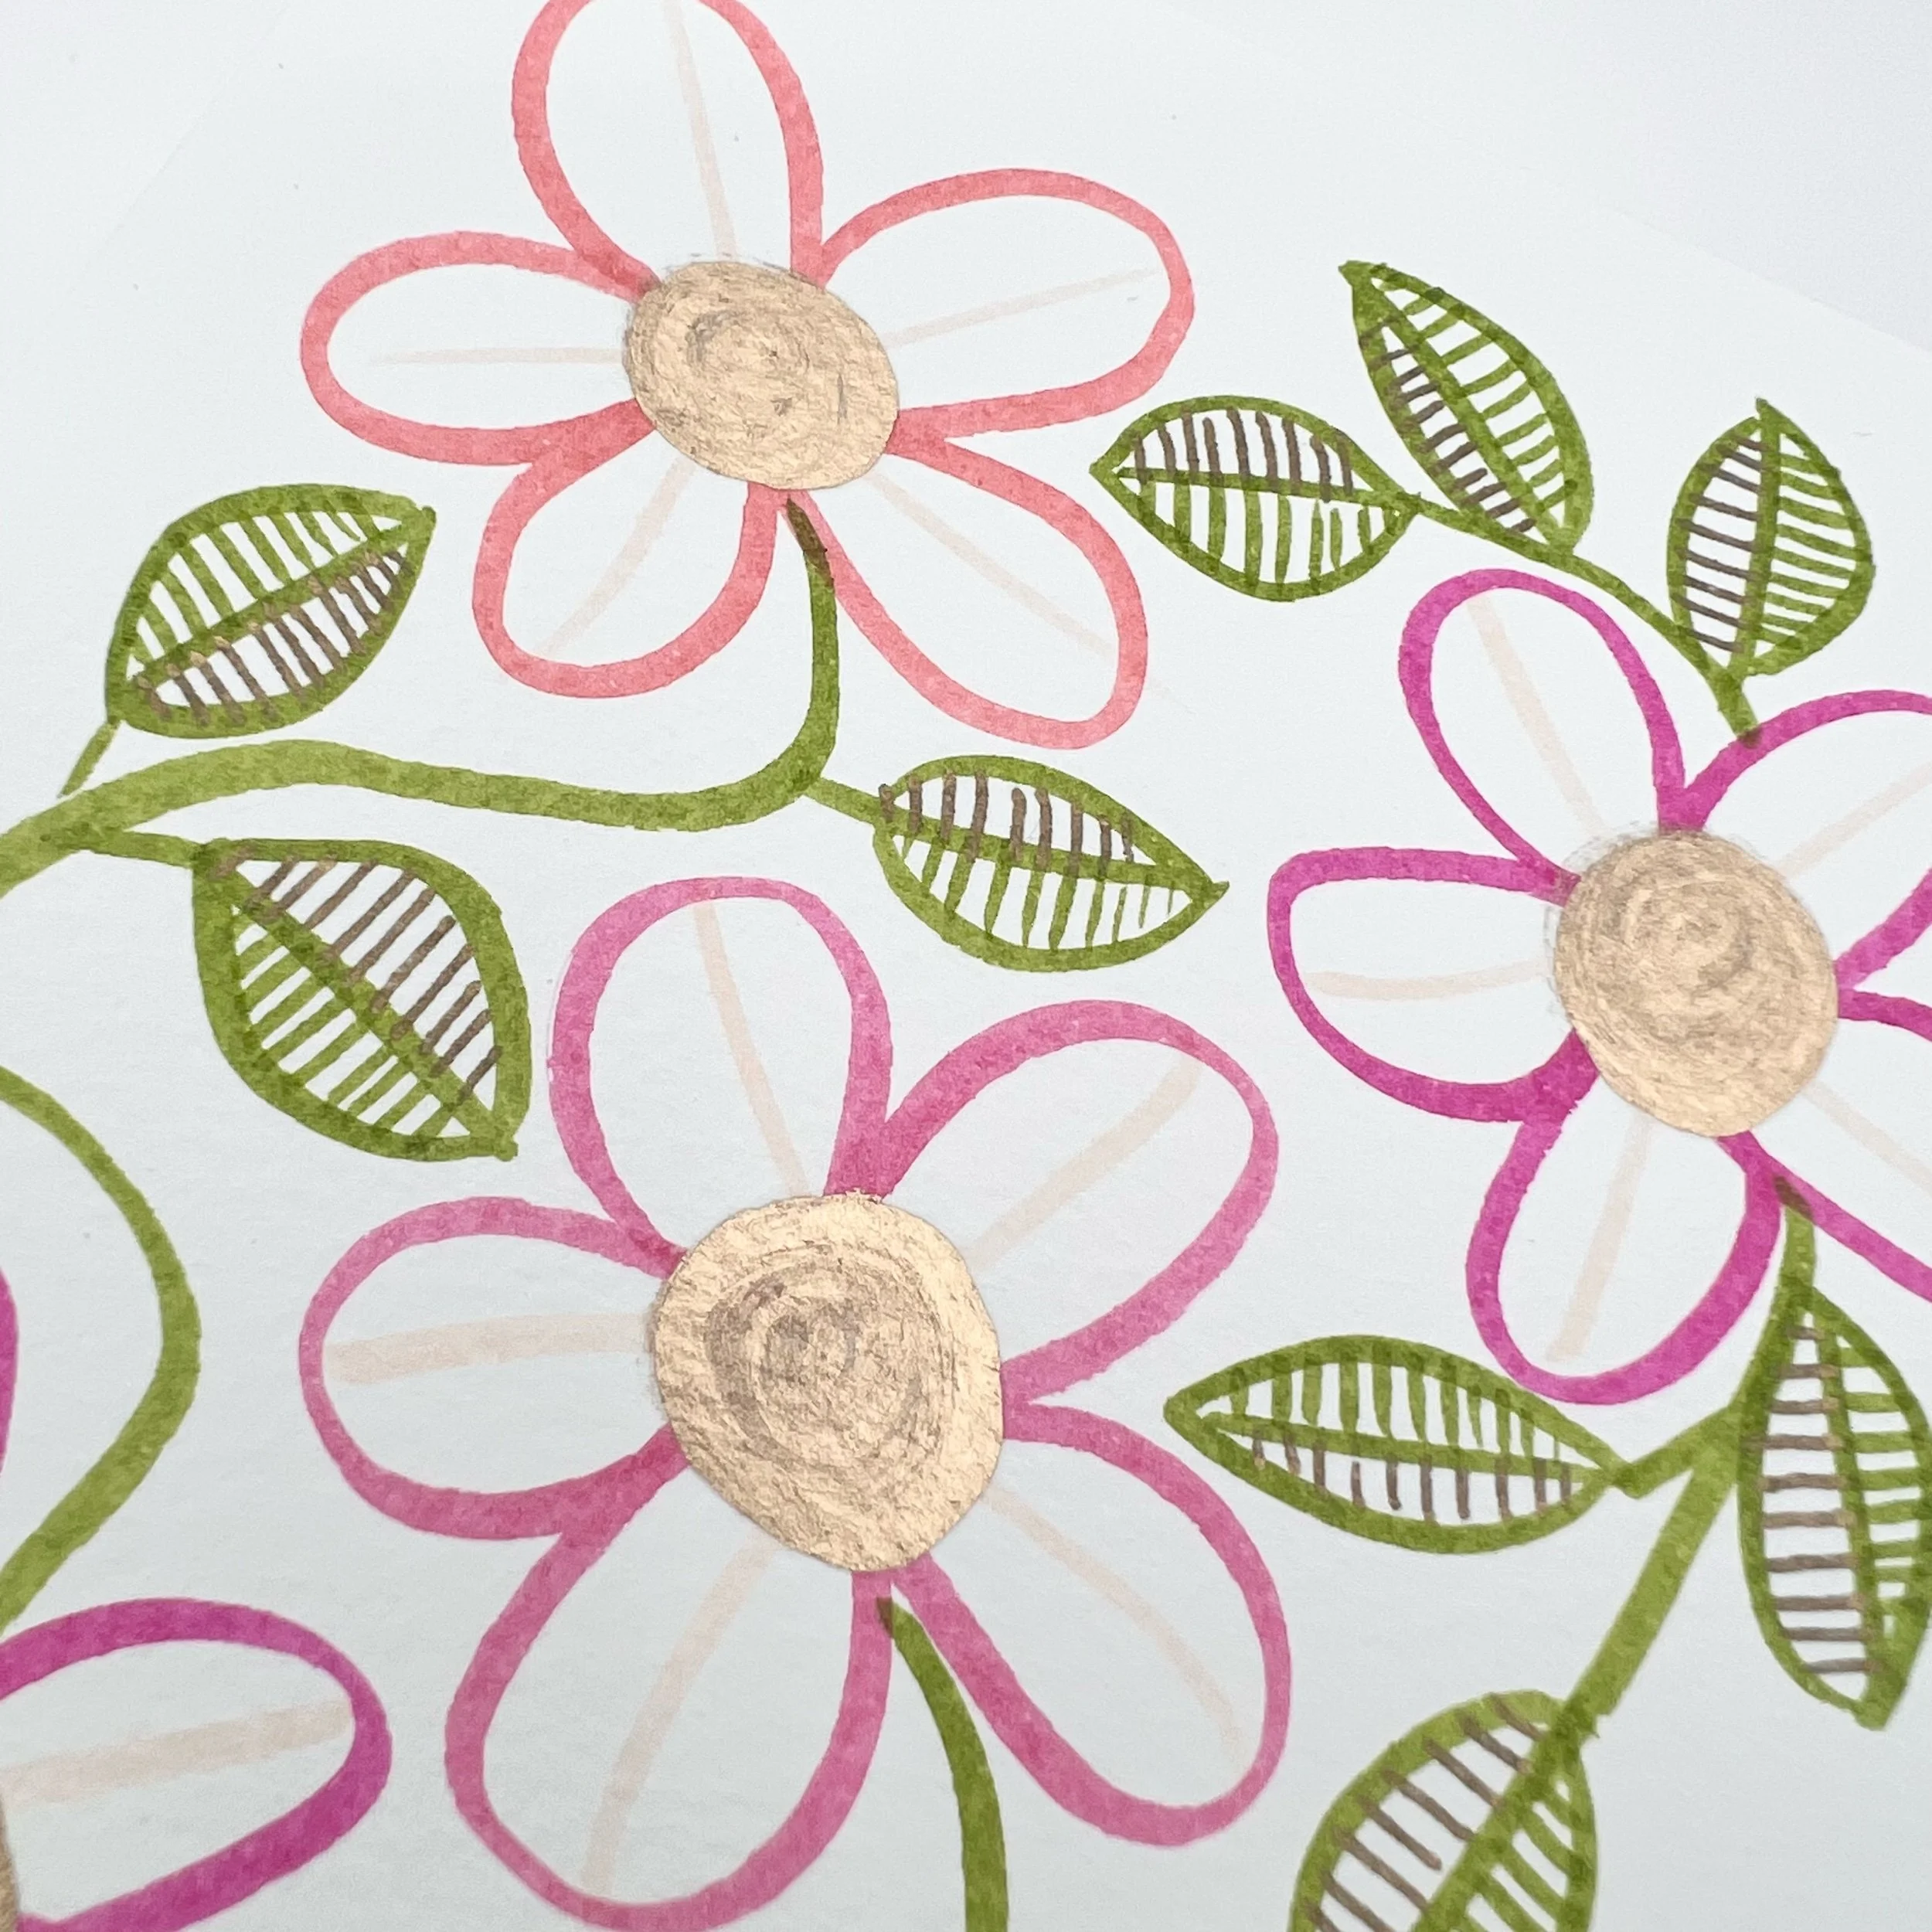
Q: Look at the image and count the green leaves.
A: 9